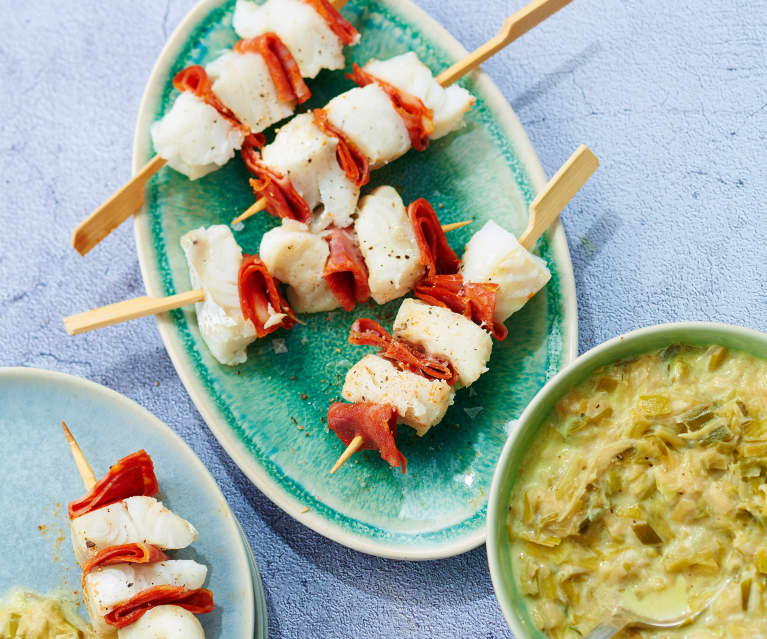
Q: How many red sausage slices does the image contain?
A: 15